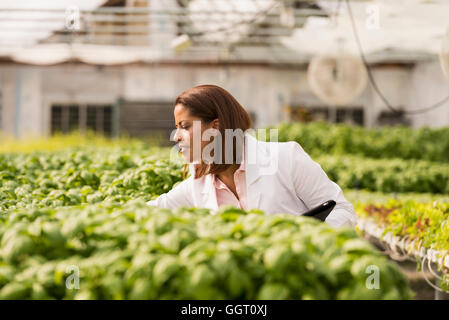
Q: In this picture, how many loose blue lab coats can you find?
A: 0